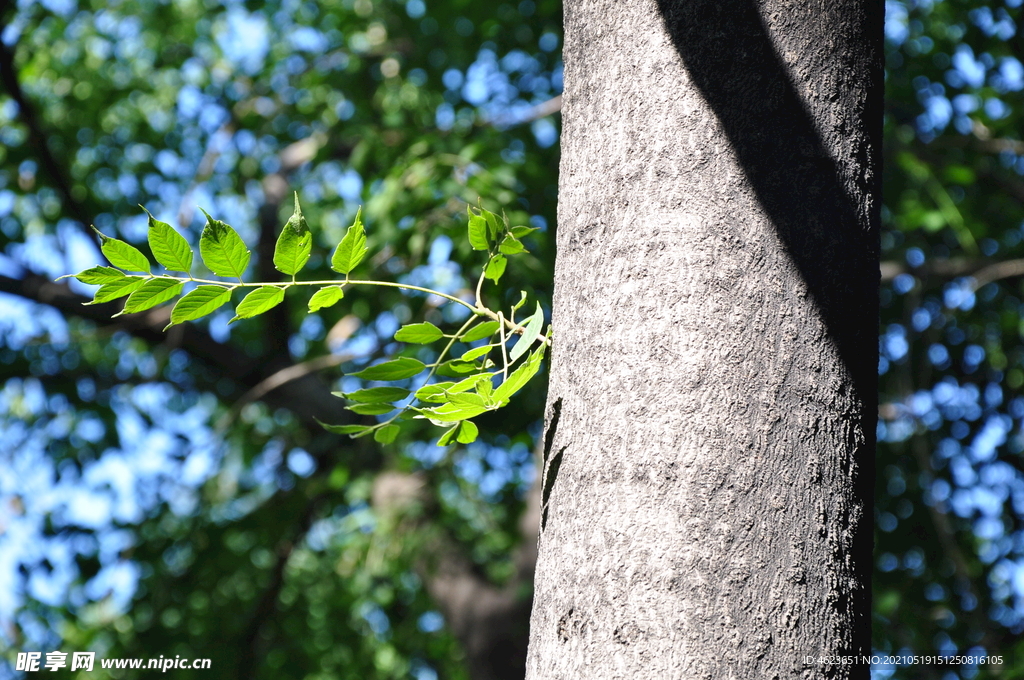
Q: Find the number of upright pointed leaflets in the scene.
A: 5